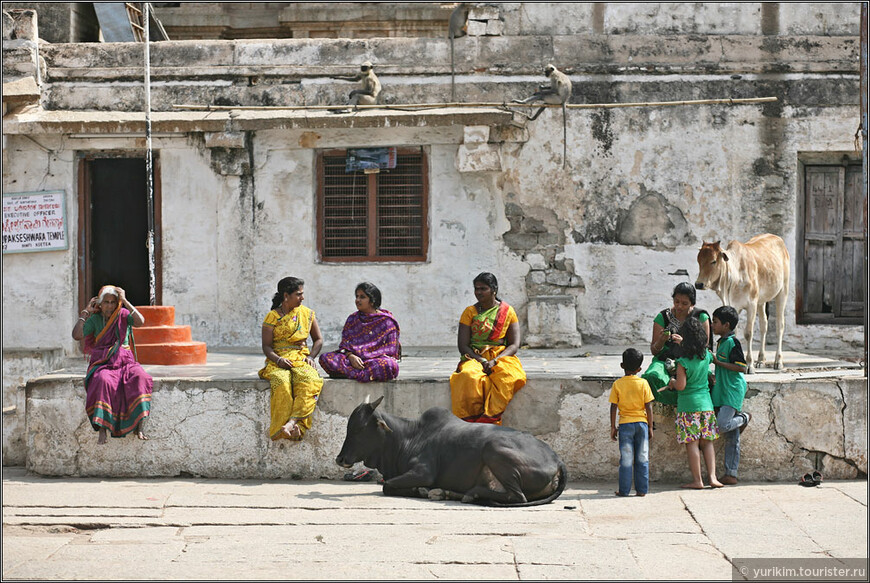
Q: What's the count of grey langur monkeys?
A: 3